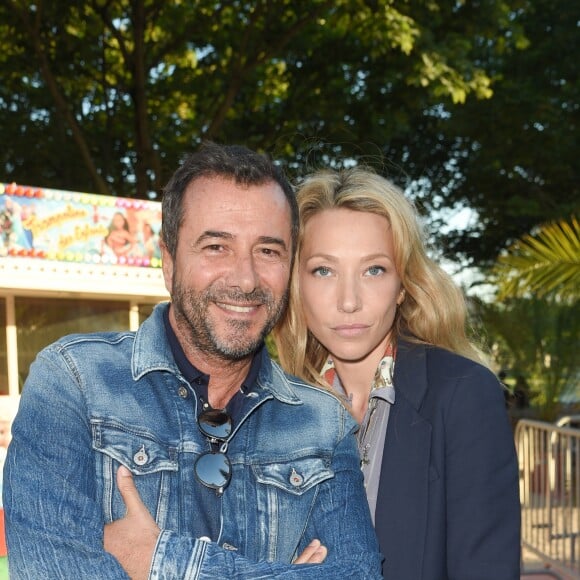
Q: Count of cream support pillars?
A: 2